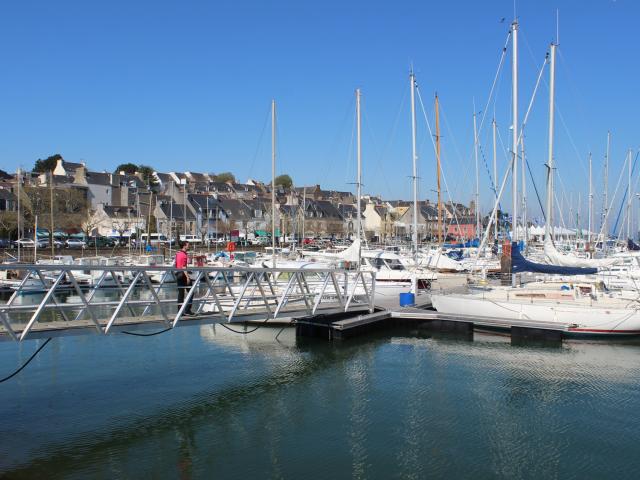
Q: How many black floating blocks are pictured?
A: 3